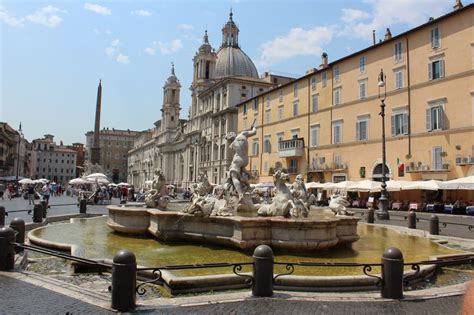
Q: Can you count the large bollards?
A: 12